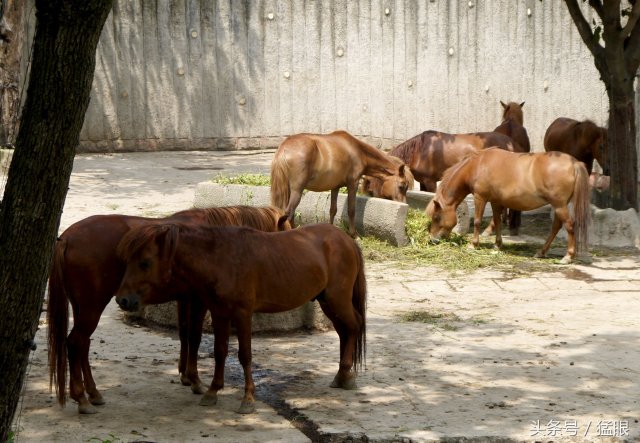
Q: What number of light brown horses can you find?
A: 2